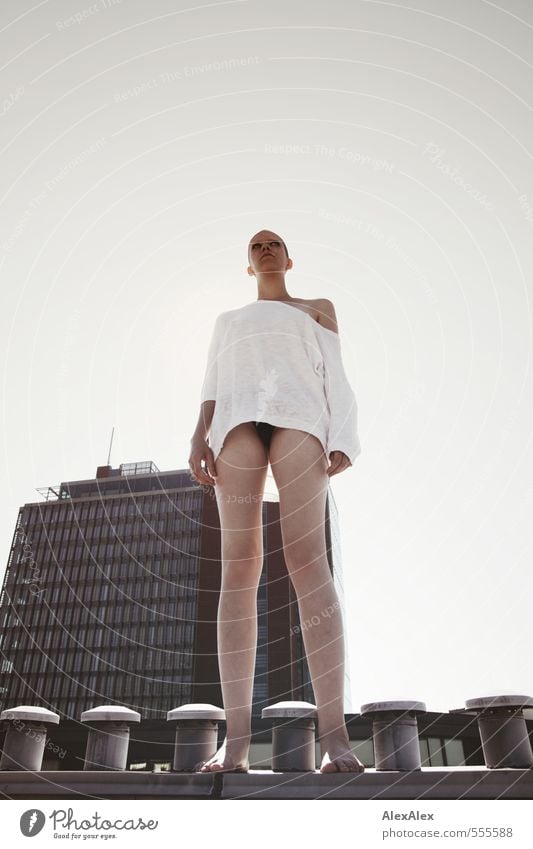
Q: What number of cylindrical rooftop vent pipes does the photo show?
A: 6